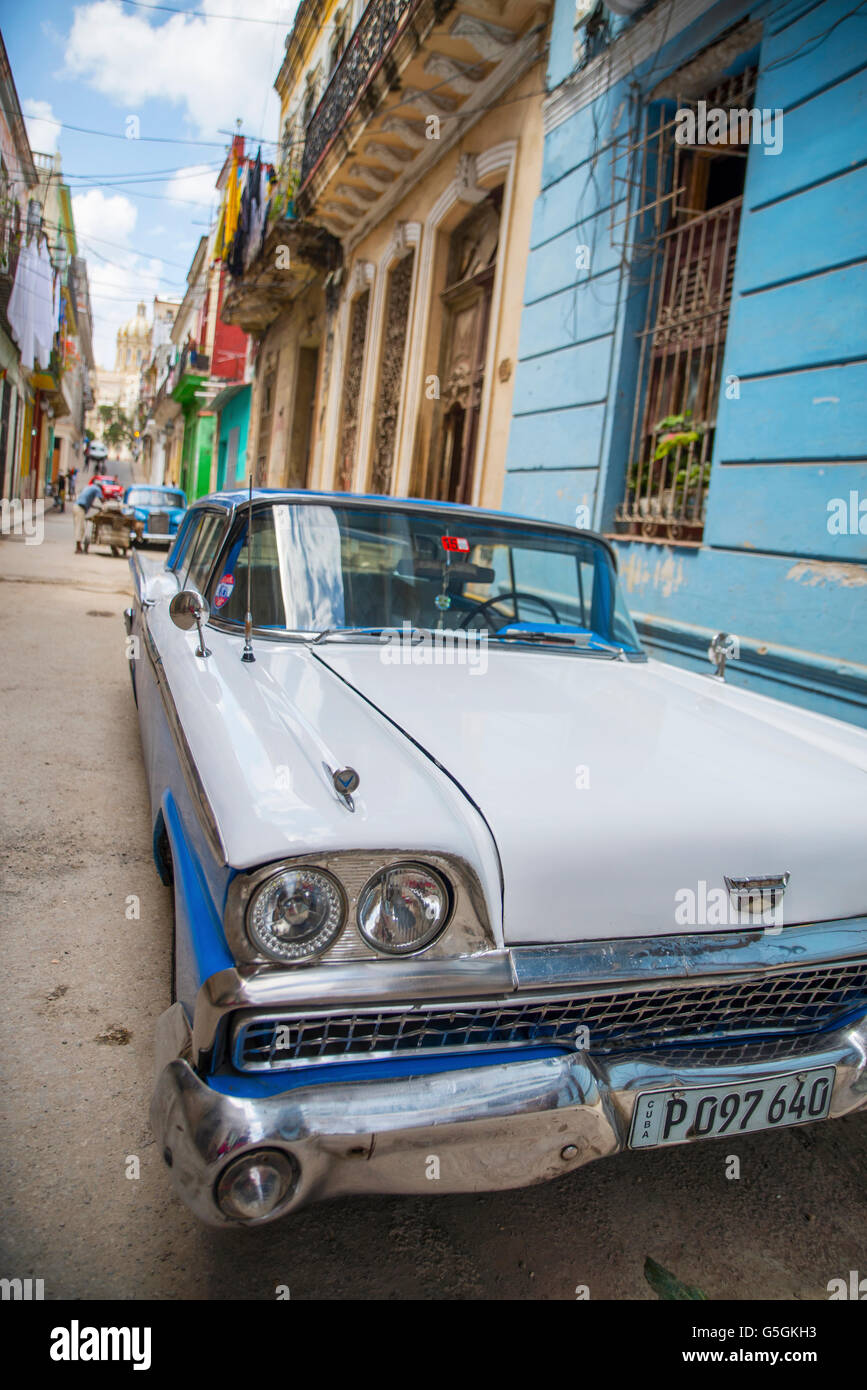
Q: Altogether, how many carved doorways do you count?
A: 3